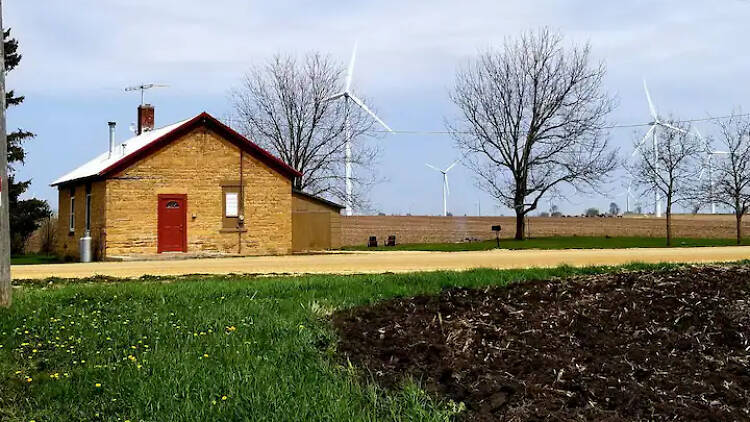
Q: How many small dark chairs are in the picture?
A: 2